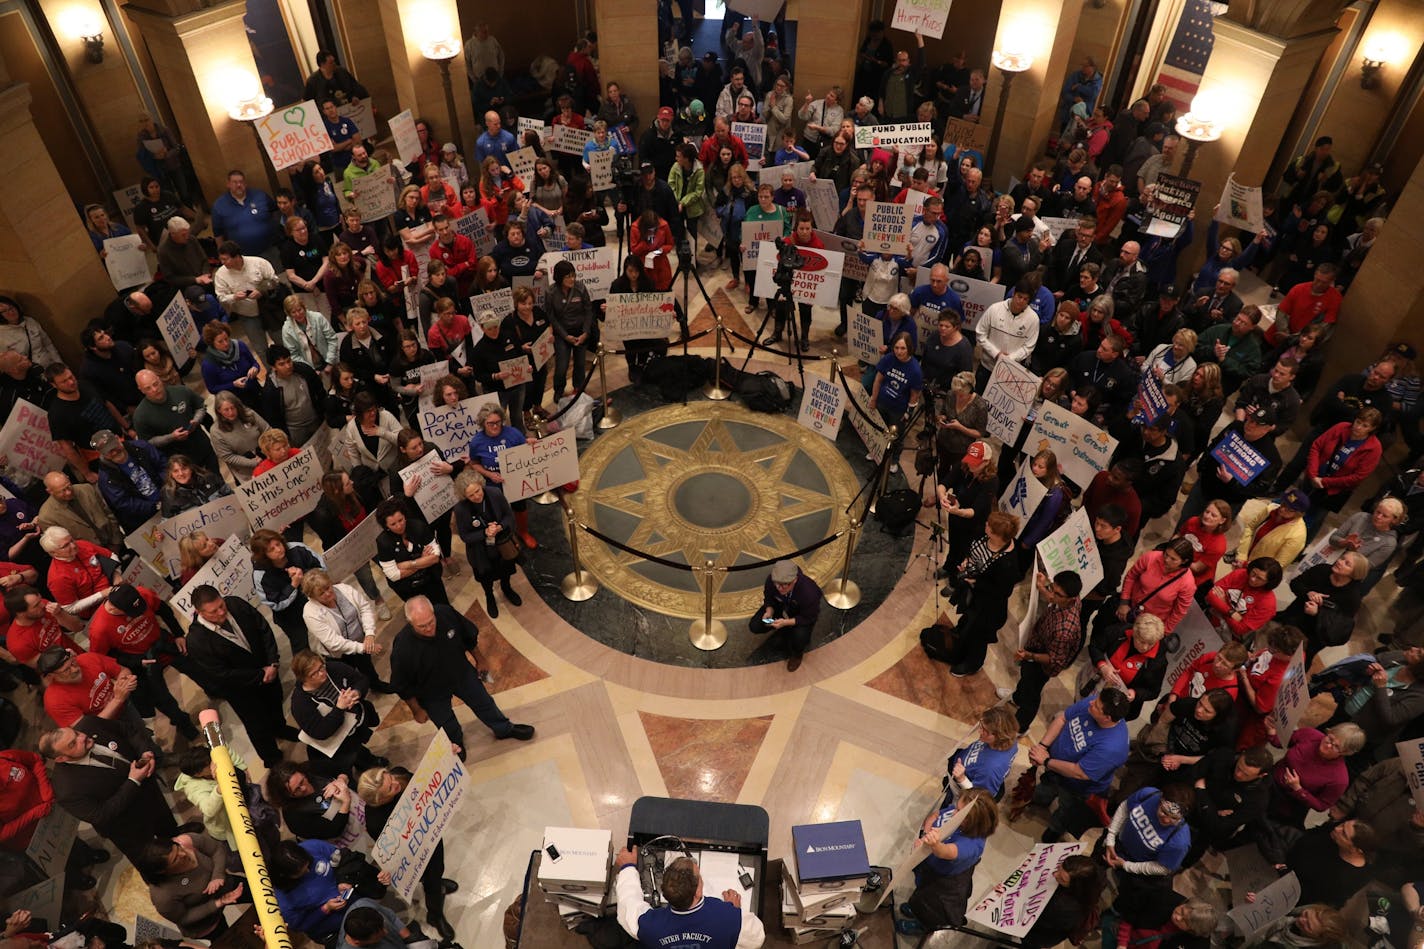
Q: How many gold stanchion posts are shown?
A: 8